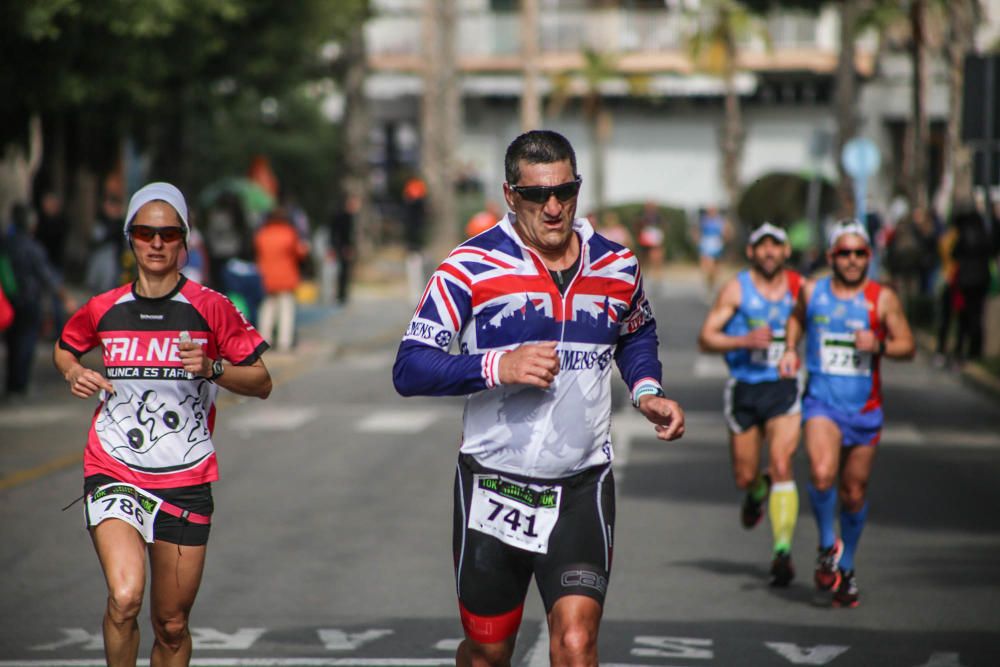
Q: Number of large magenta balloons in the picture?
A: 0